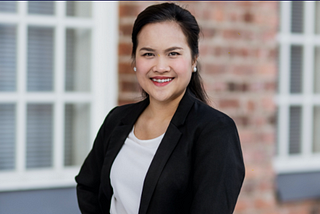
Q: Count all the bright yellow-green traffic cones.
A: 0